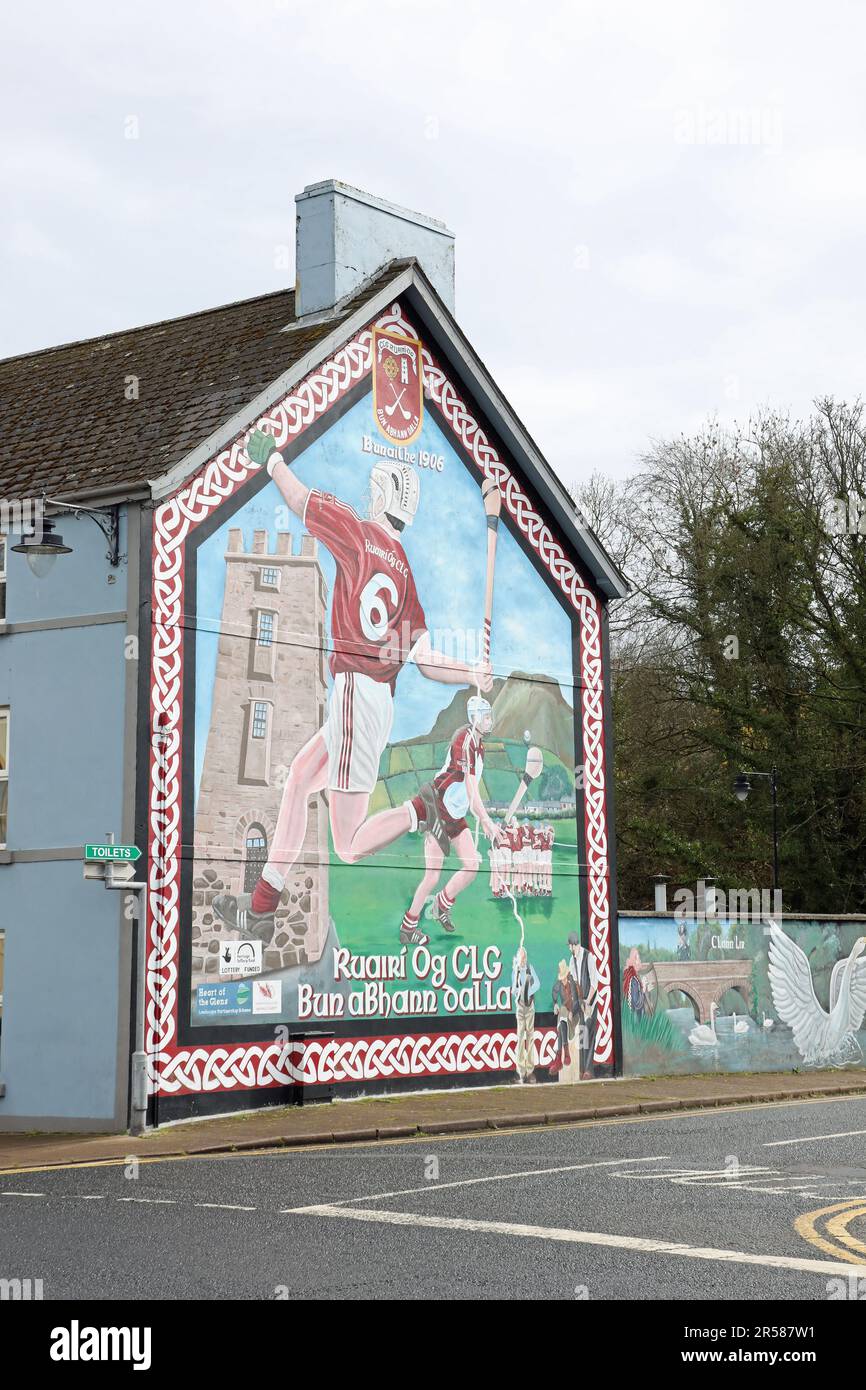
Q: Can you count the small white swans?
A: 3